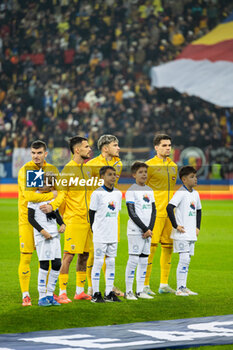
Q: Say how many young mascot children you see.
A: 4